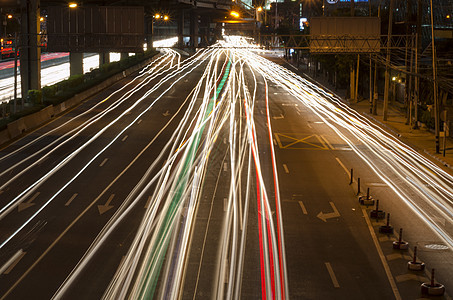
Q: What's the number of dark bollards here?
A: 8